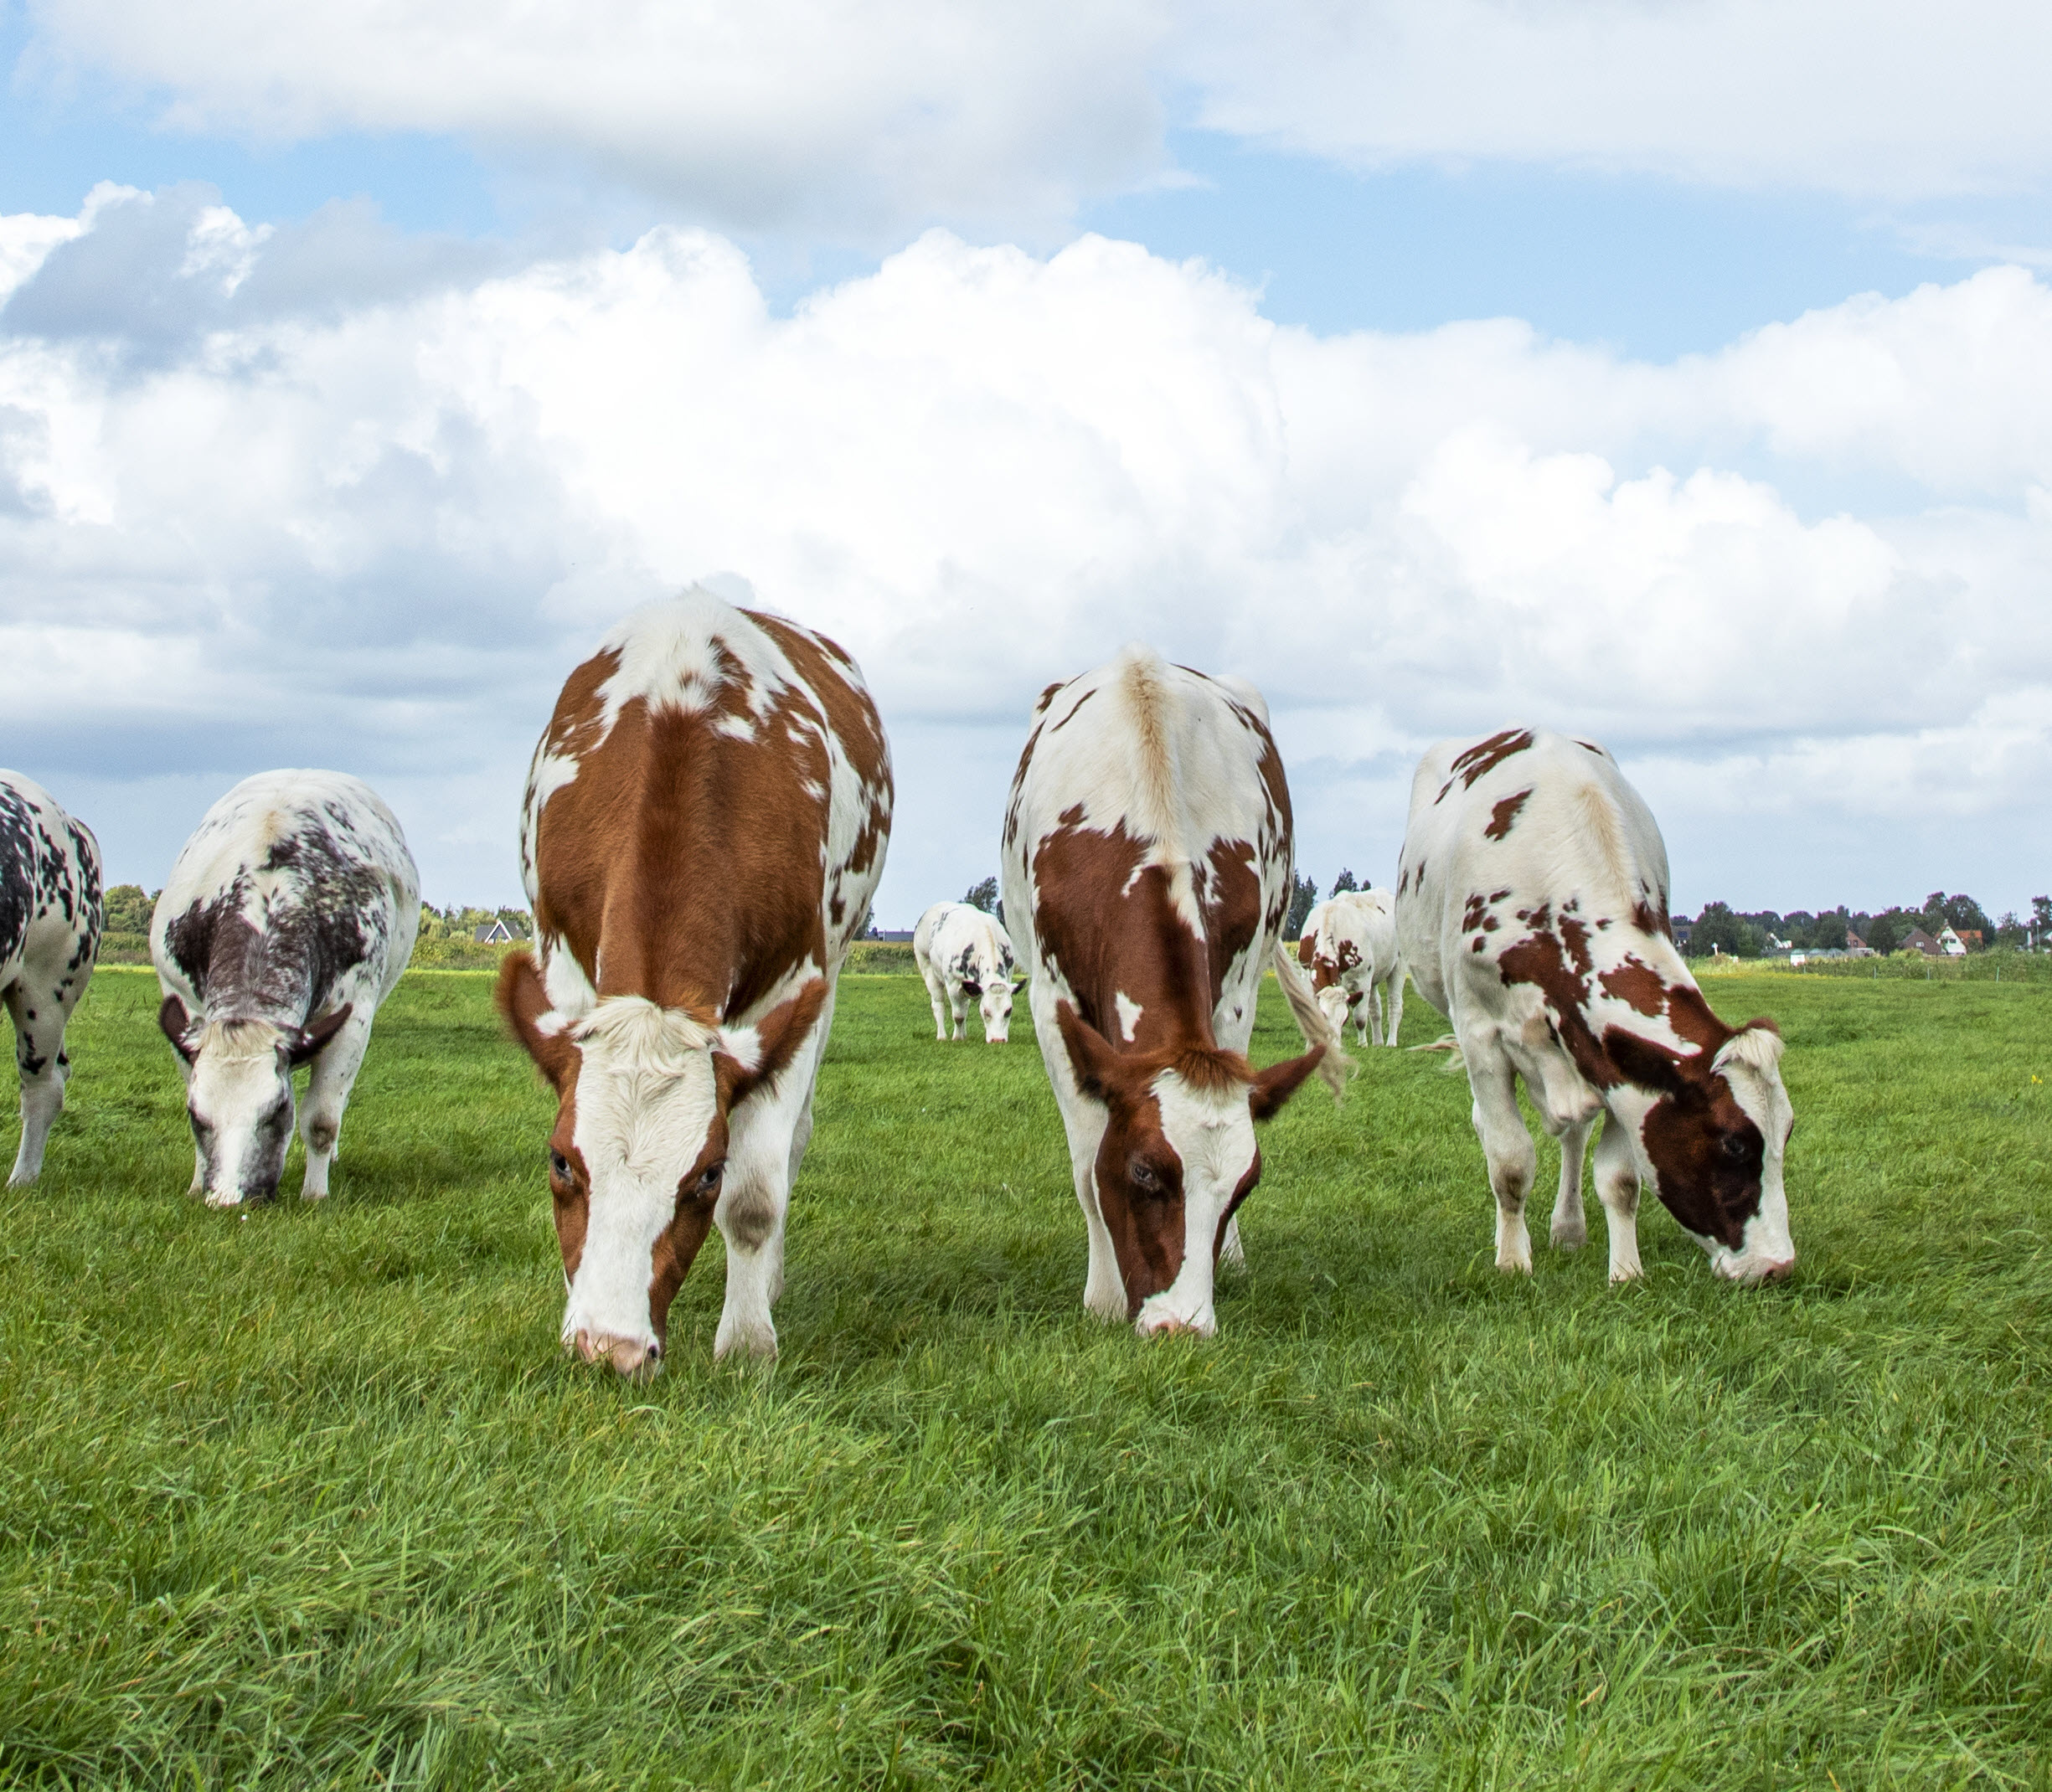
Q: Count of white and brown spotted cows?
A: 4